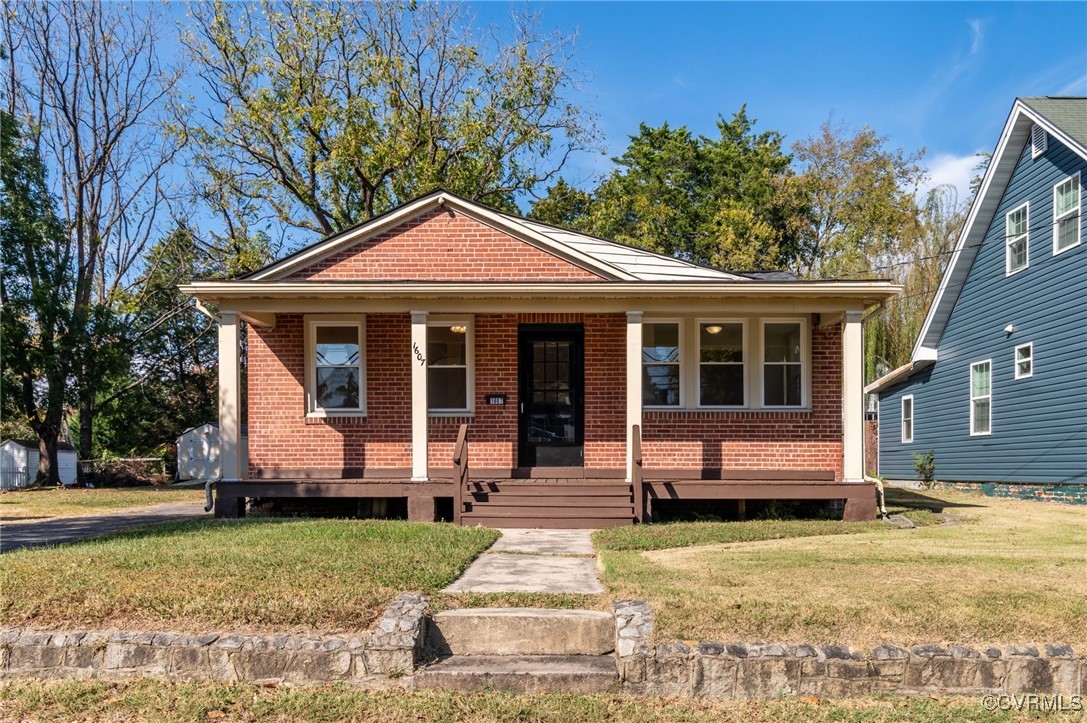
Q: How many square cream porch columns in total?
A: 4